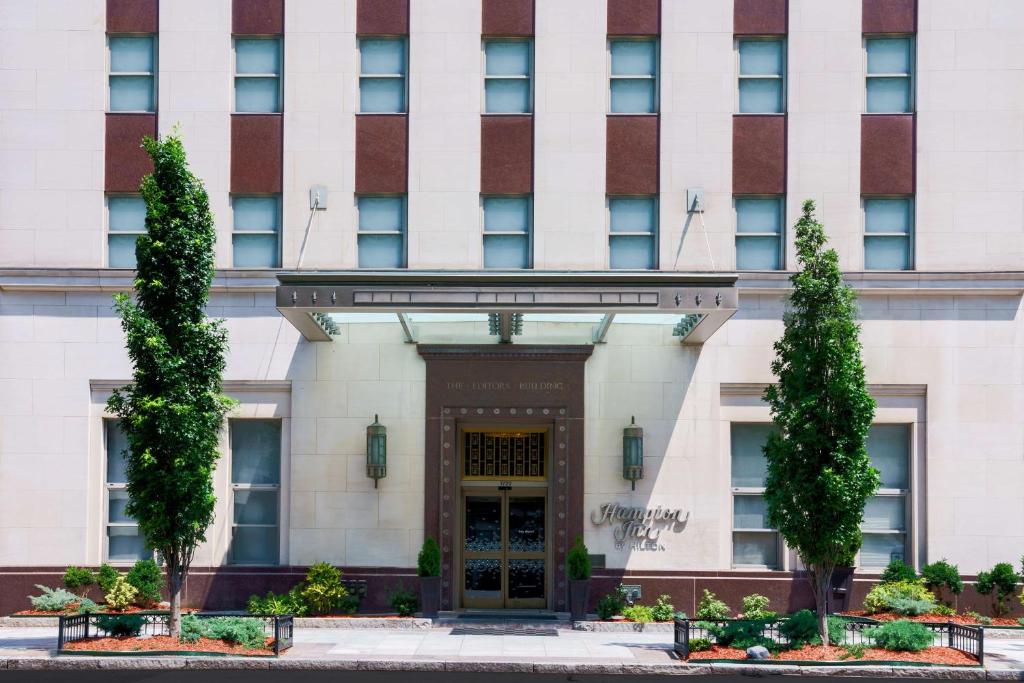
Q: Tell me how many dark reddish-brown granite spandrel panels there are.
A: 14